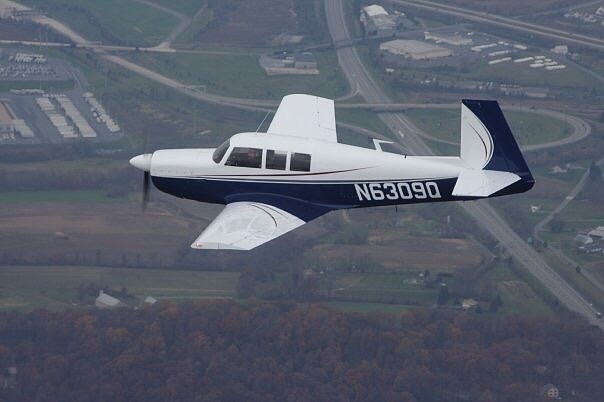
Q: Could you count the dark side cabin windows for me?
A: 3